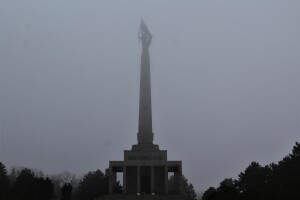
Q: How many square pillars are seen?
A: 6